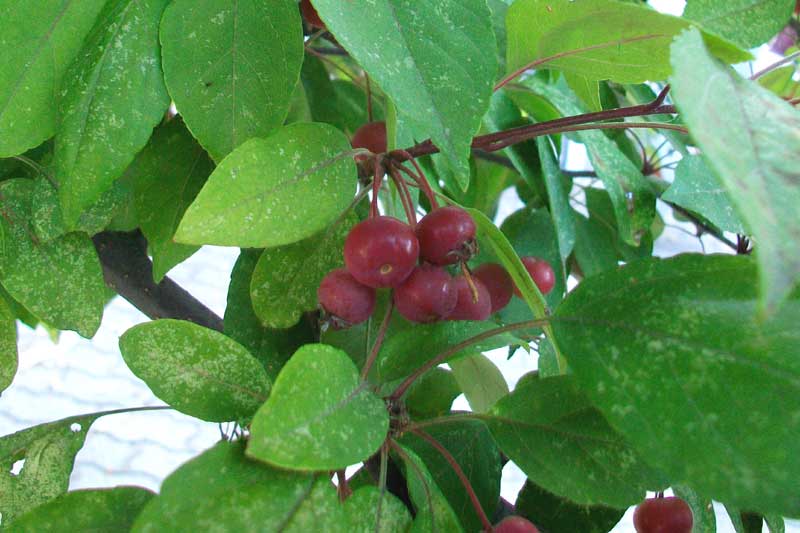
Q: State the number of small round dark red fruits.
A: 11